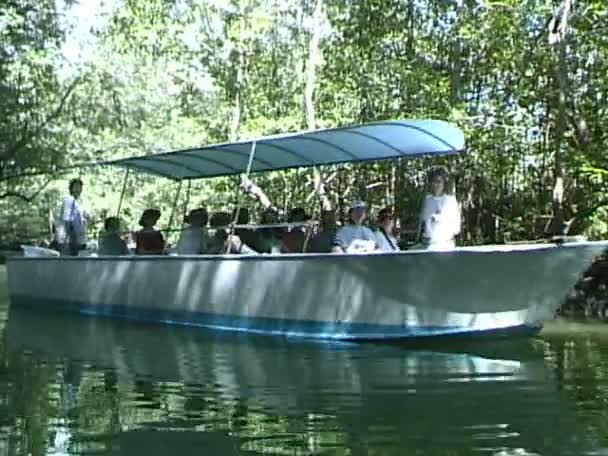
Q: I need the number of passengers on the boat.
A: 12